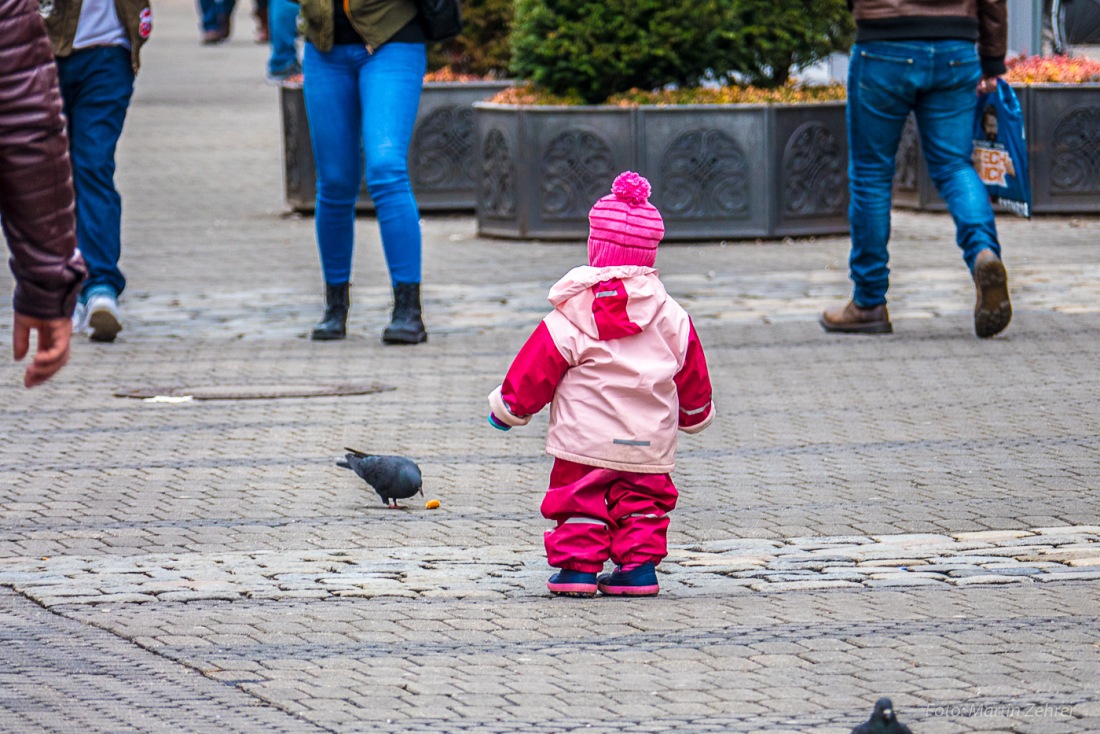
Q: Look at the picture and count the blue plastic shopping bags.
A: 1